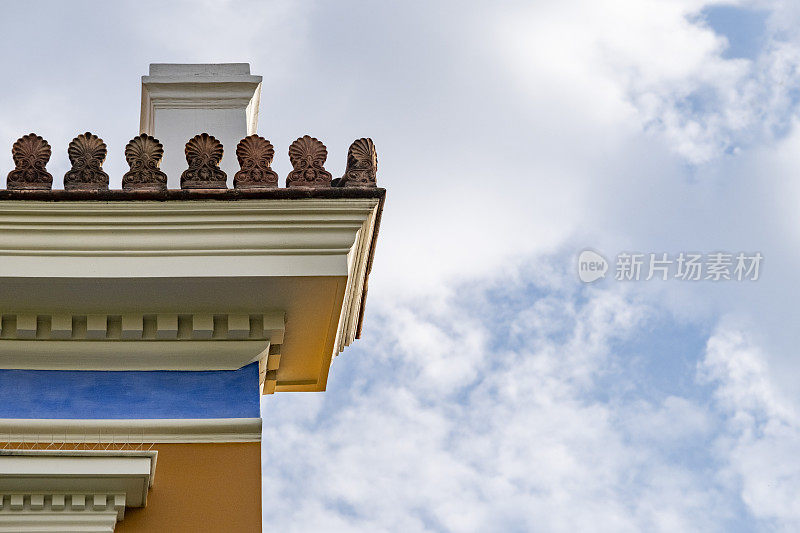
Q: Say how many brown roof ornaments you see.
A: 7